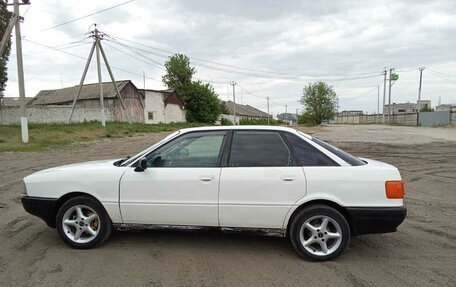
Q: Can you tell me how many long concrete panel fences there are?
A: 1